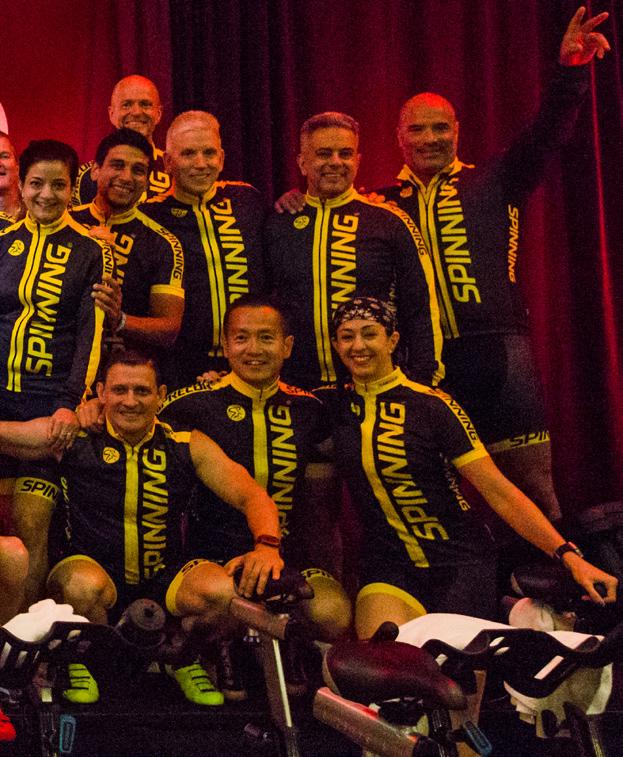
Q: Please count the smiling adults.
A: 9